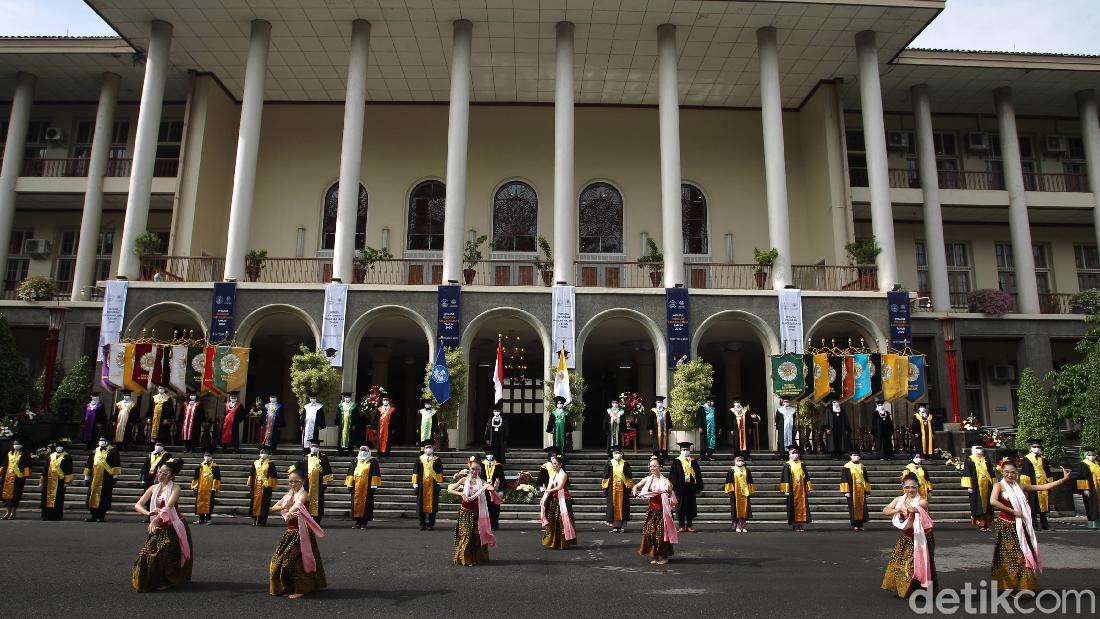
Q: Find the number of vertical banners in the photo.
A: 8